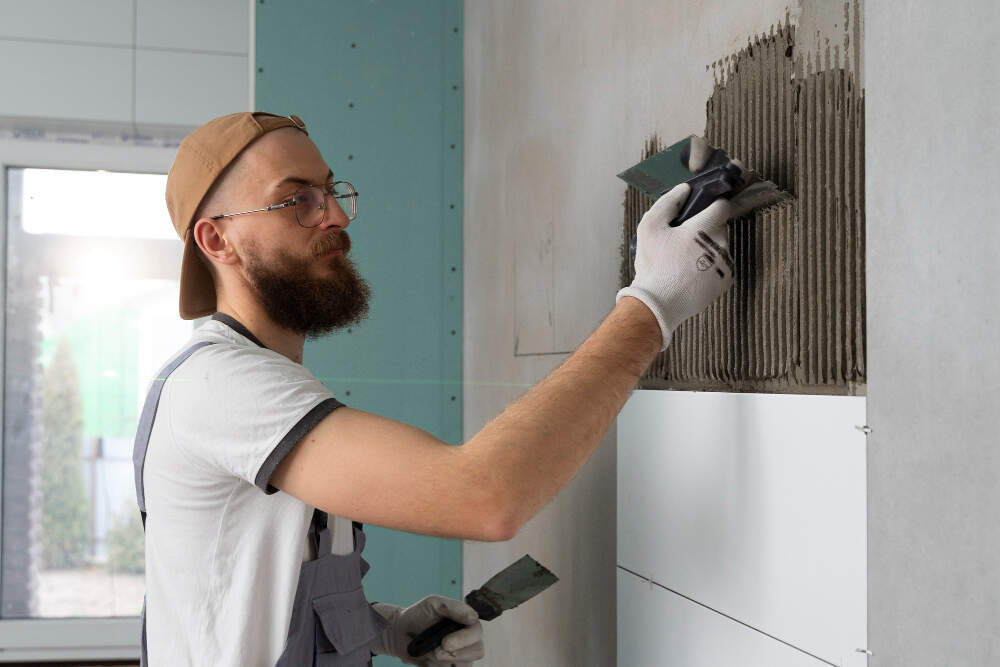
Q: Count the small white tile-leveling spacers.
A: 3